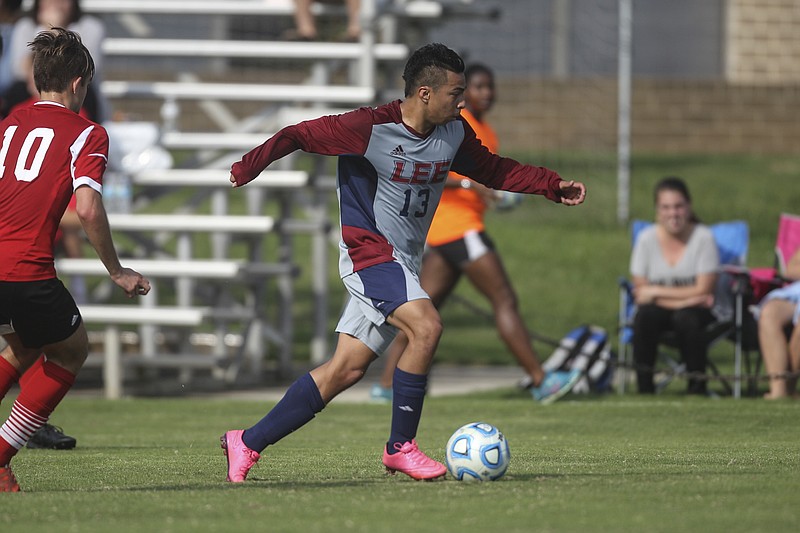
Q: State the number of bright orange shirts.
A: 1